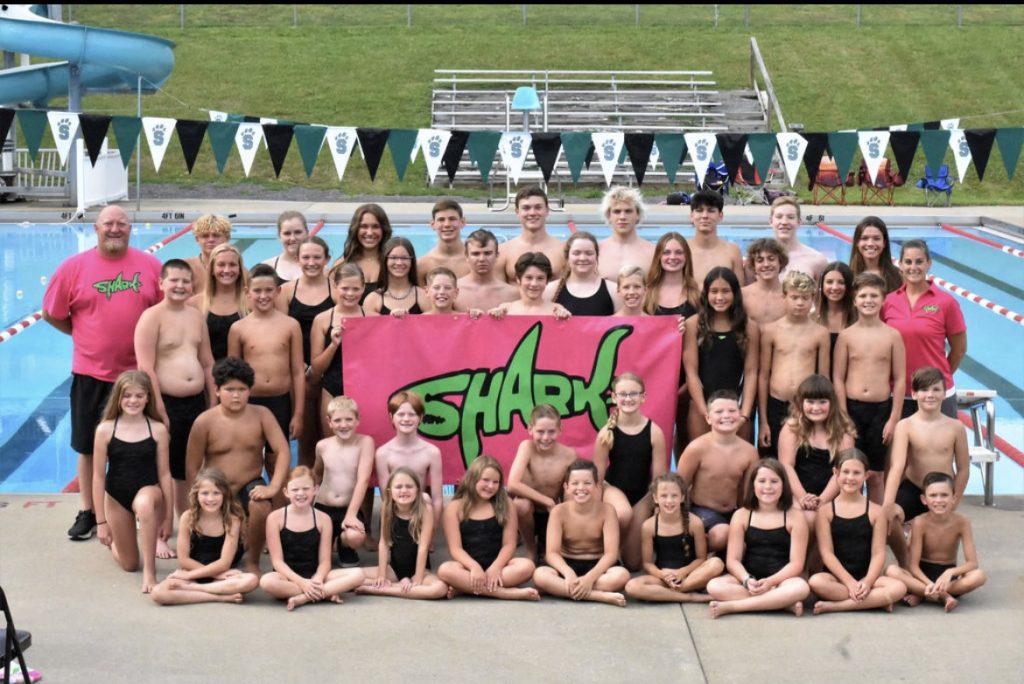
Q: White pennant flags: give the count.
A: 11